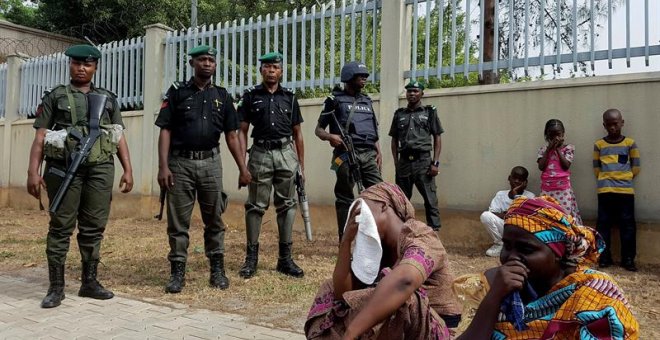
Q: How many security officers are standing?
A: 5